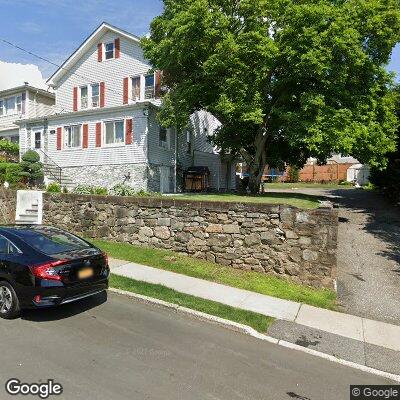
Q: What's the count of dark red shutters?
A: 10